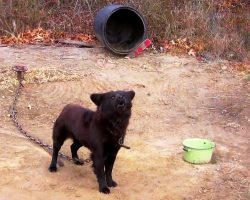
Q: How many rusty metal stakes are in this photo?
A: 1